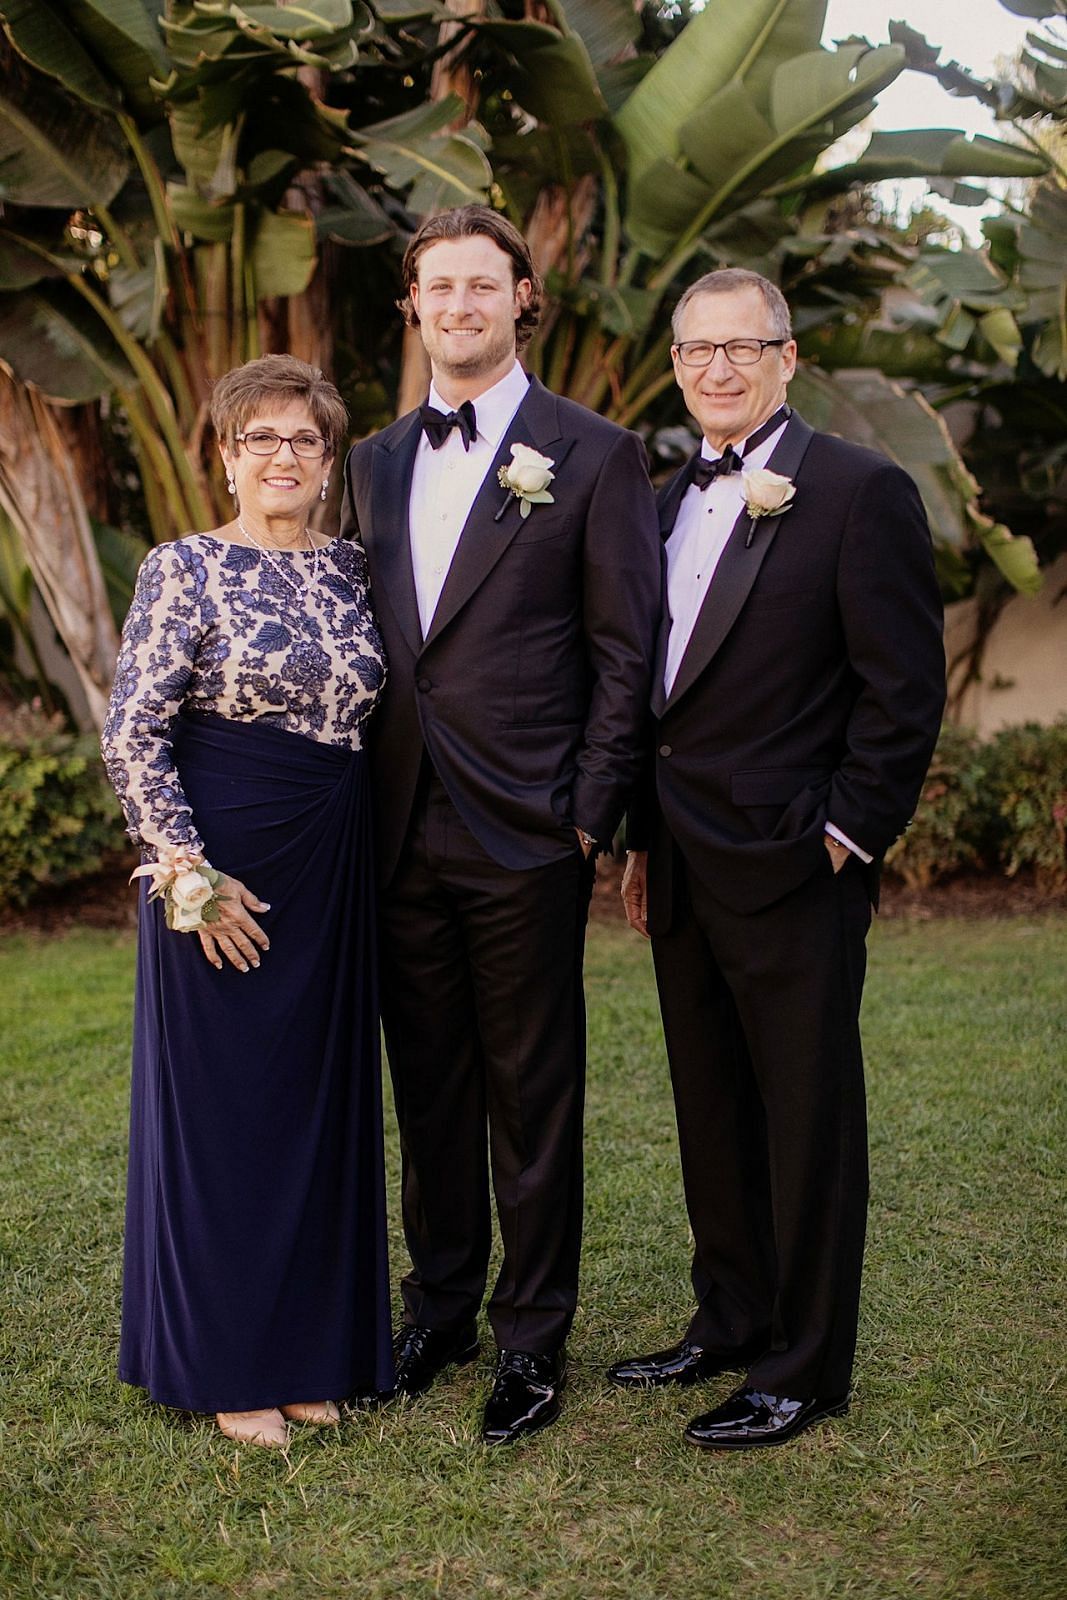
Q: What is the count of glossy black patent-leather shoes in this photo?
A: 4